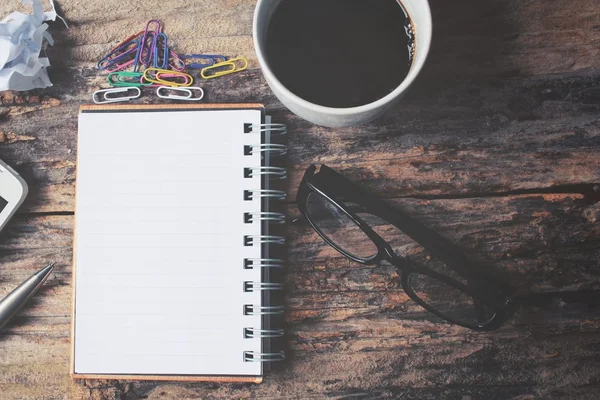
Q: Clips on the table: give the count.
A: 14